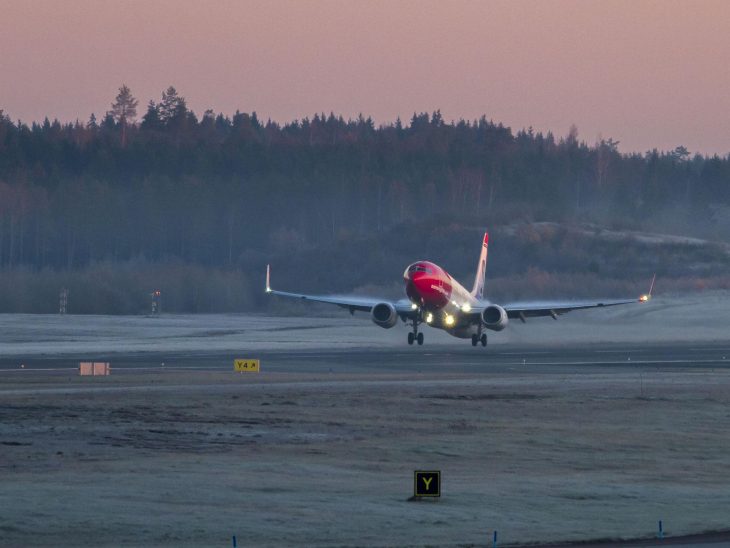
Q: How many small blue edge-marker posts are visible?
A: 3